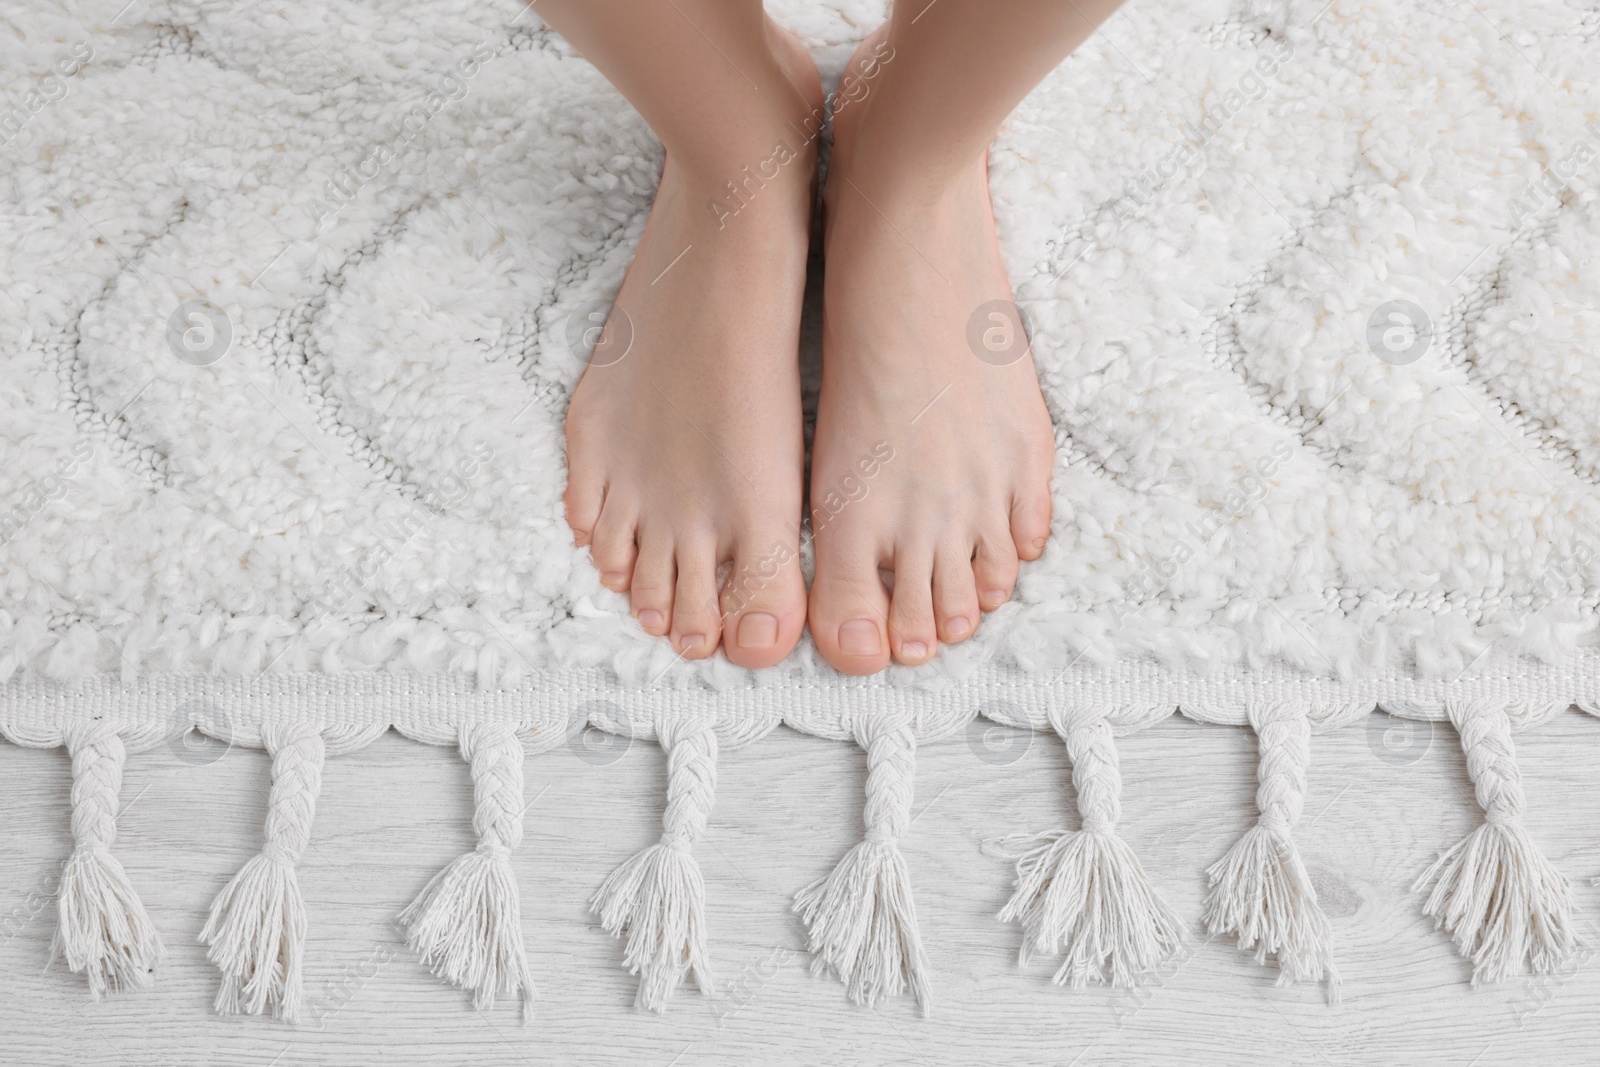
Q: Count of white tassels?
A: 8